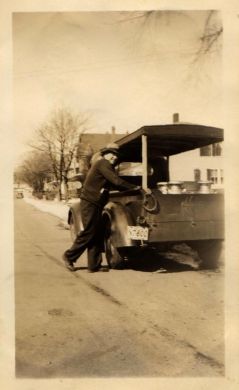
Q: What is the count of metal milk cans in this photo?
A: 3